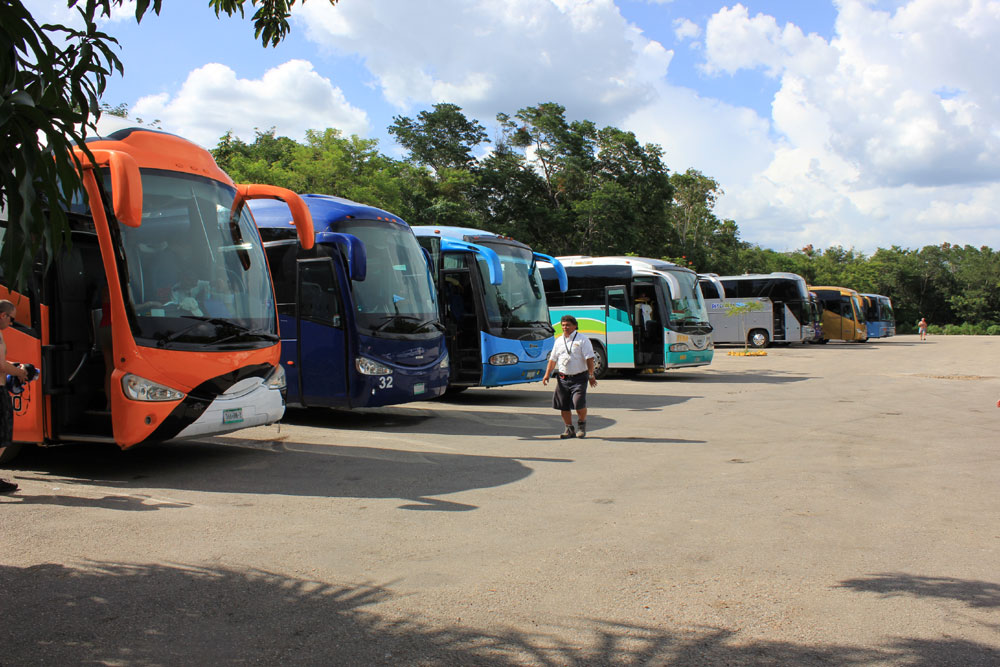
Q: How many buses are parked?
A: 8